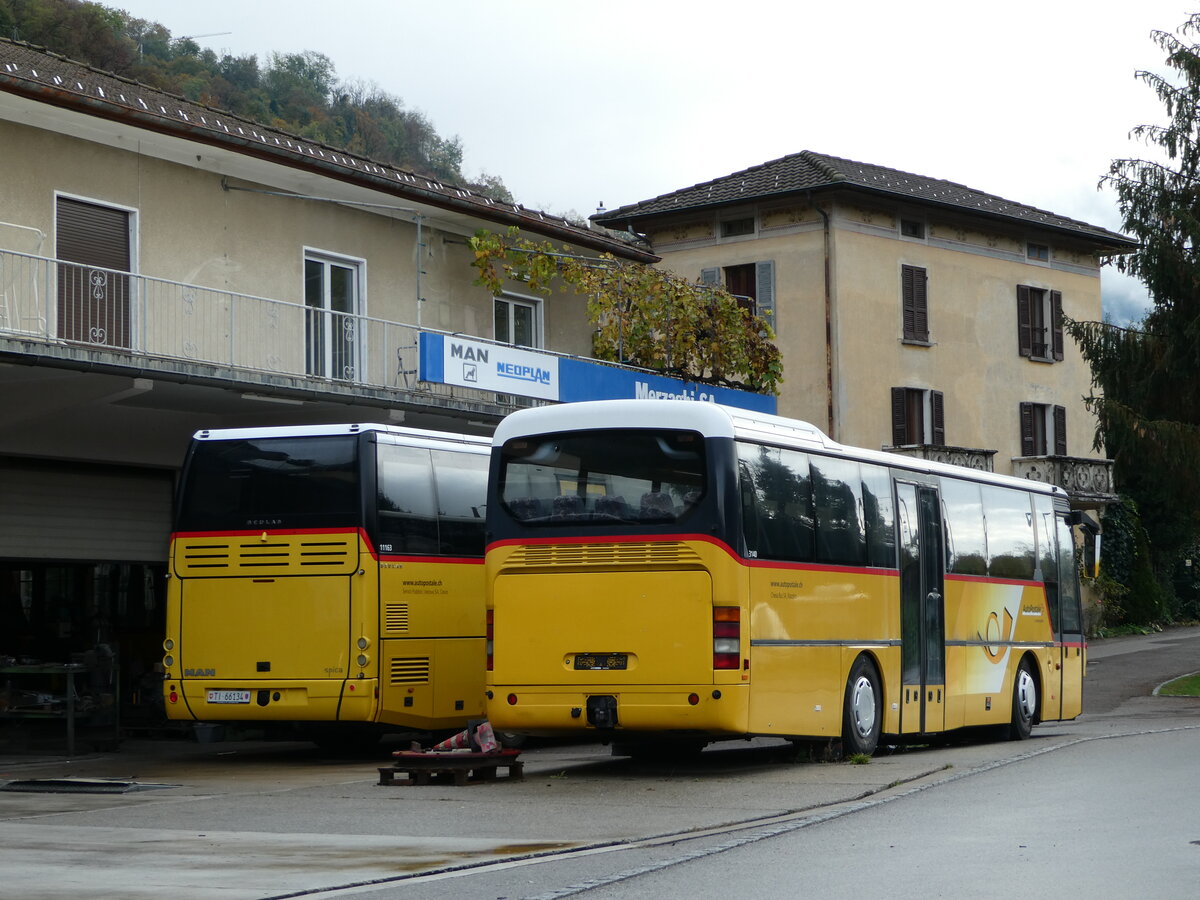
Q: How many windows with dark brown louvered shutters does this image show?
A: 4